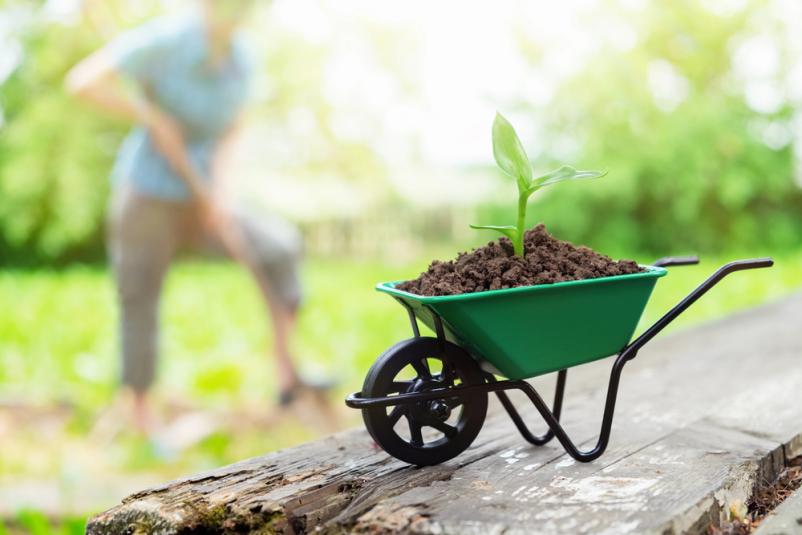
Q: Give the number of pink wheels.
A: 0